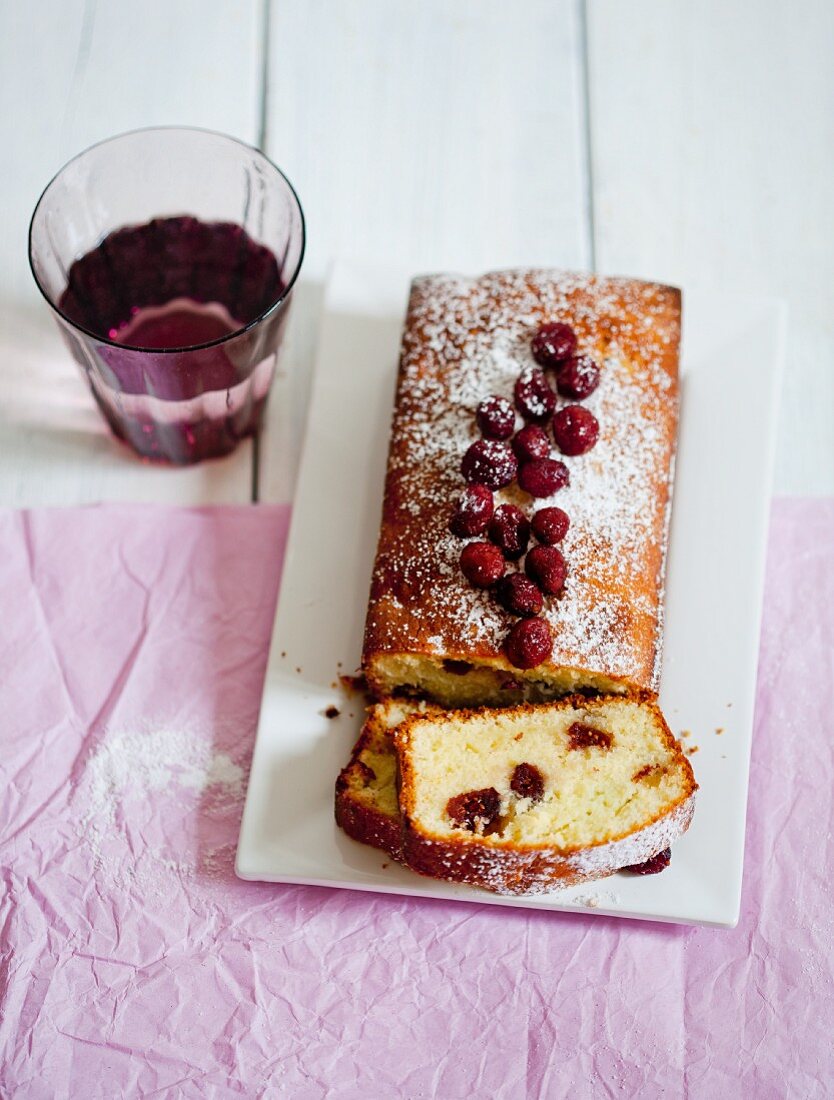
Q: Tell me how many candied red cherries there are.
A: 15